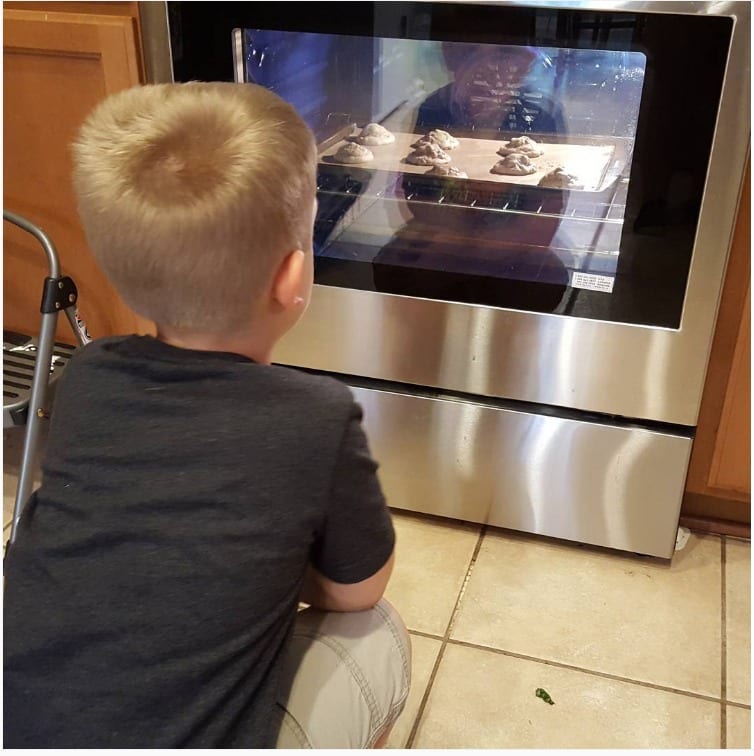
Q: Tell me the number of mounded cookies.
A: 8